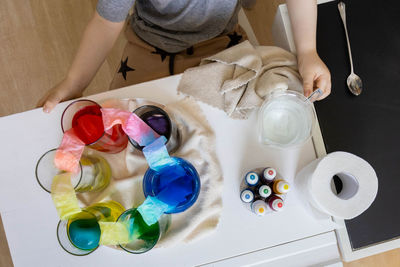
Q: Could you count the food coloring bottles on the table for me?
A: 7